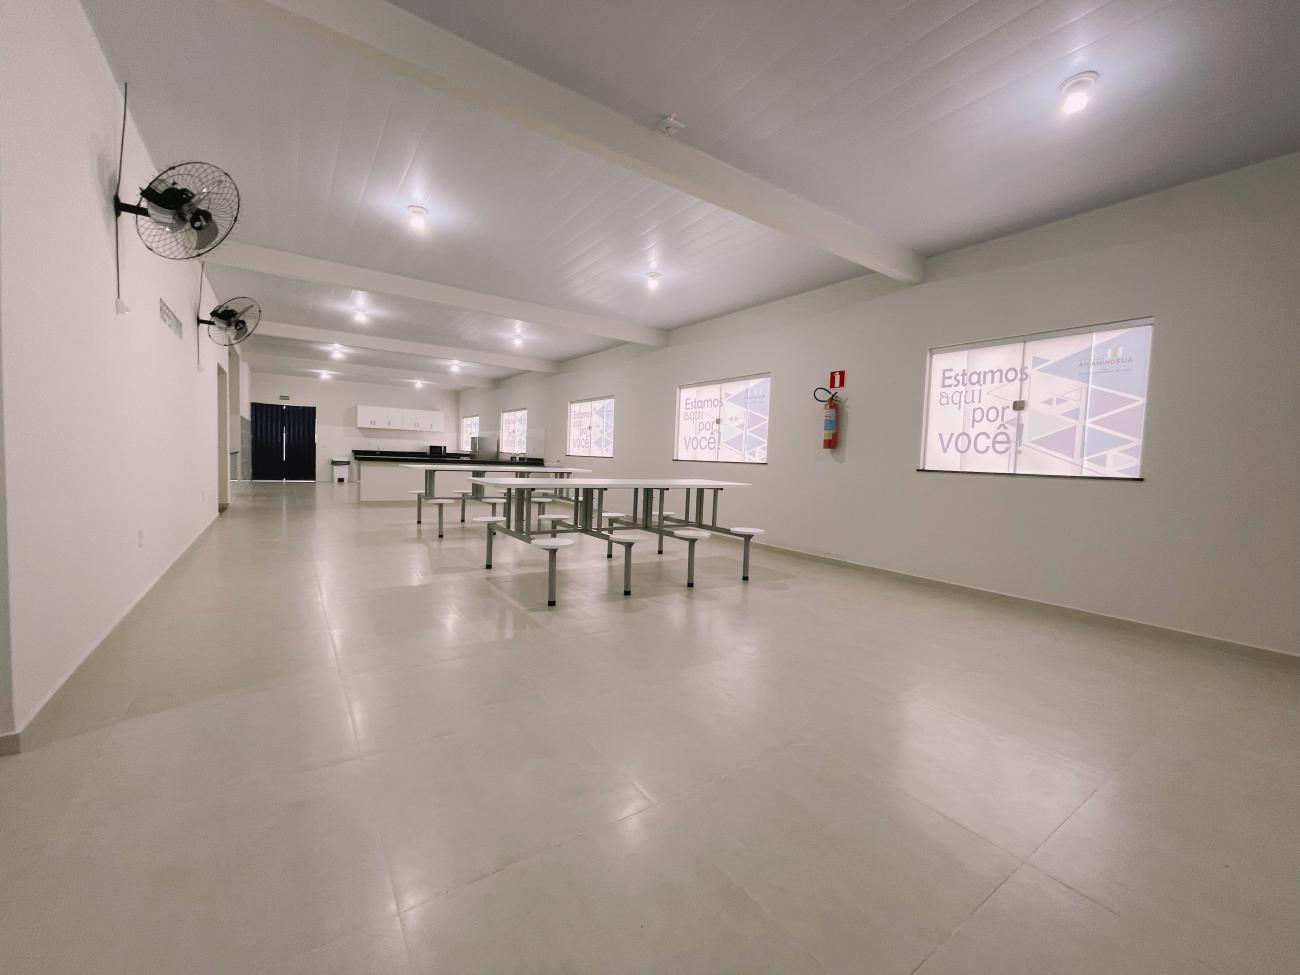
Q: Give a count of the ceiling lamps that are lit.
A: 9